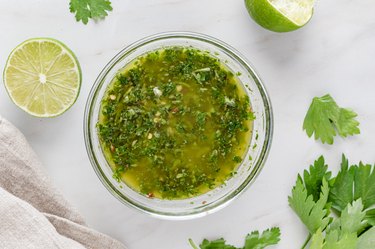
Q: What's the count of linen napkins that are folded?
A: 1